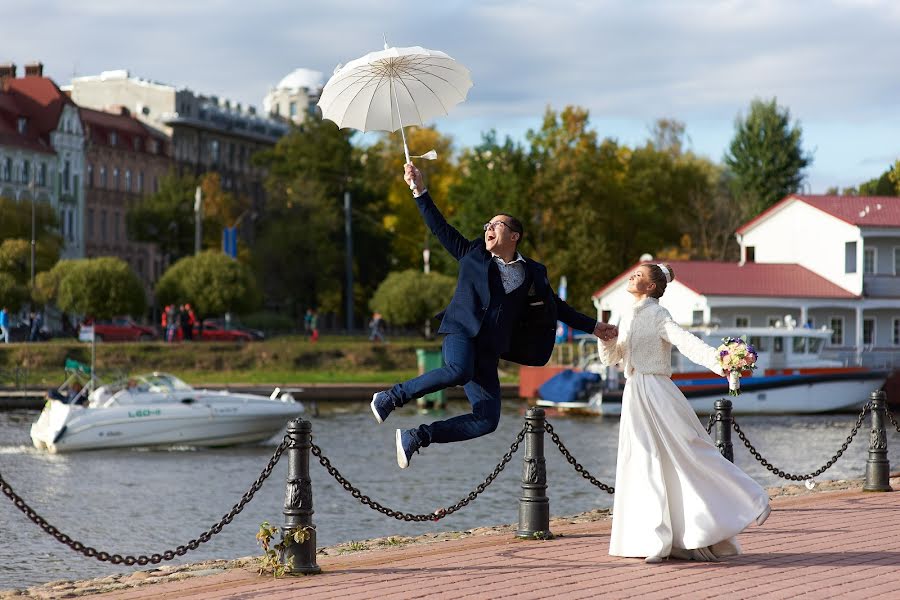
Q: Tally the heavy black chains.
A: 5